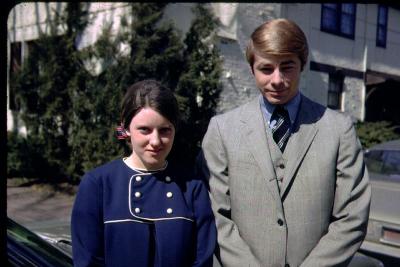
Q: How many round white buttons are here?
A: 6